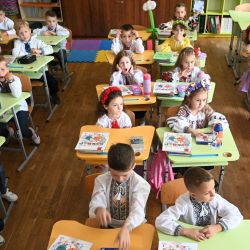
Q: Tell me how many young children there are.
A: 13